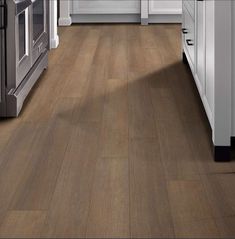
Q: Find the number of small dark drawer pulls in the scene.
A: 2